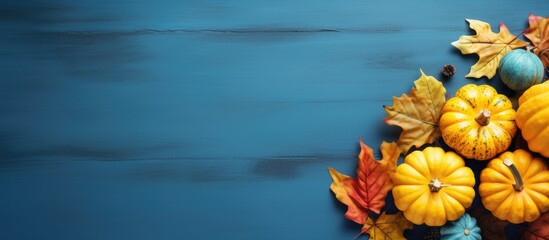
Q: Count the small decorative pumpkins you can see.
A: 6